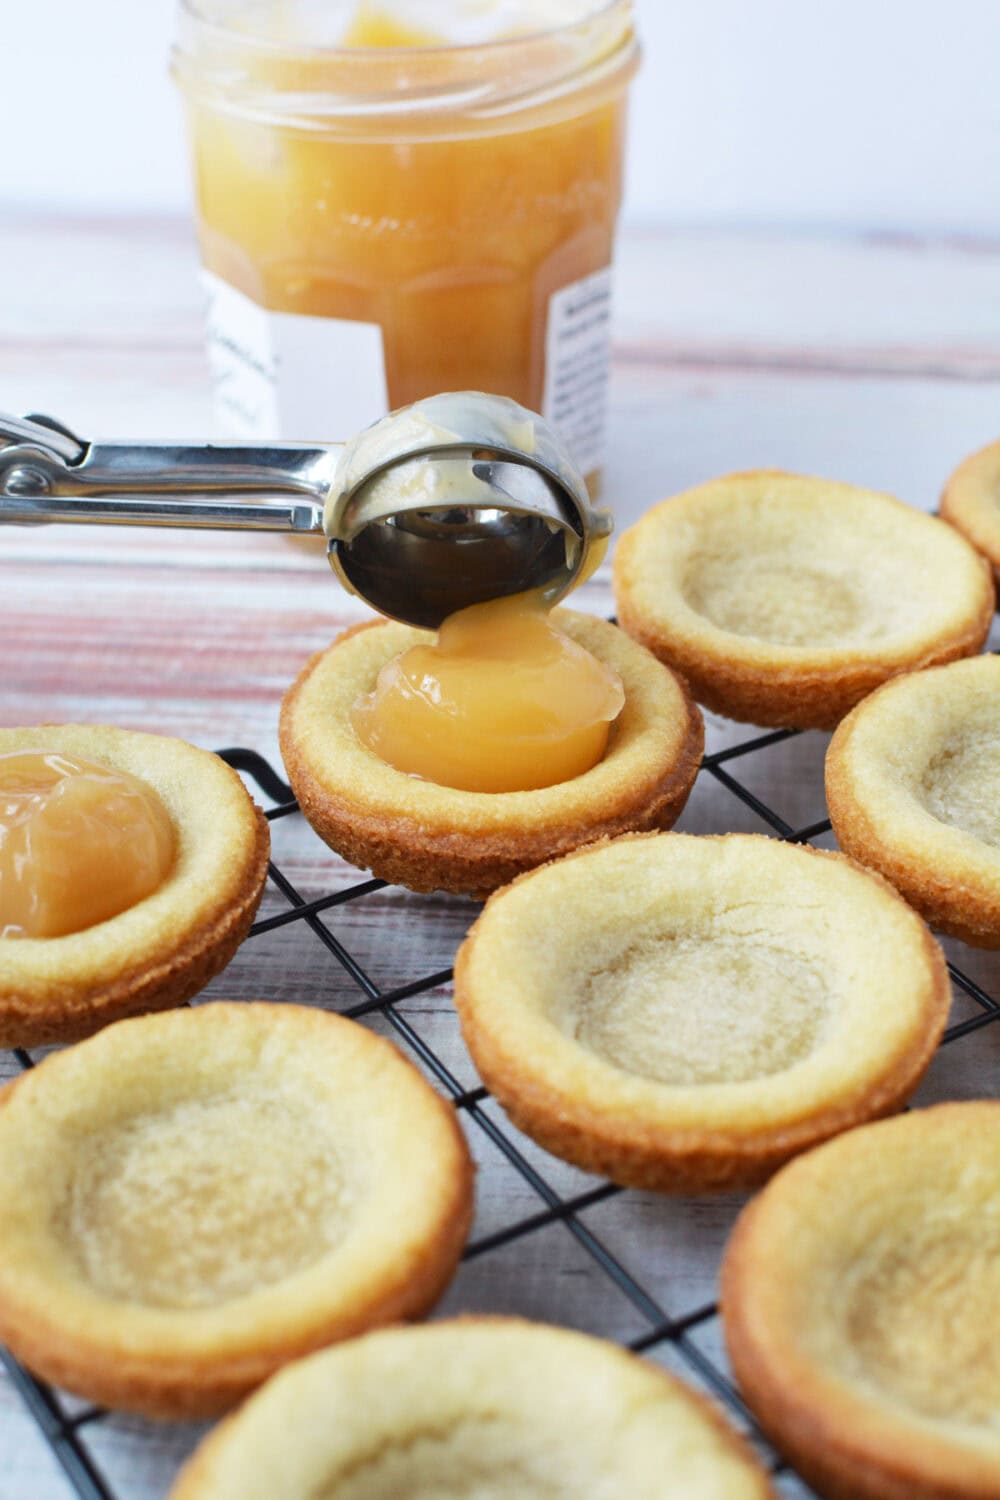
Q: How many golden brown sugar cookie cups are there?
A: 9